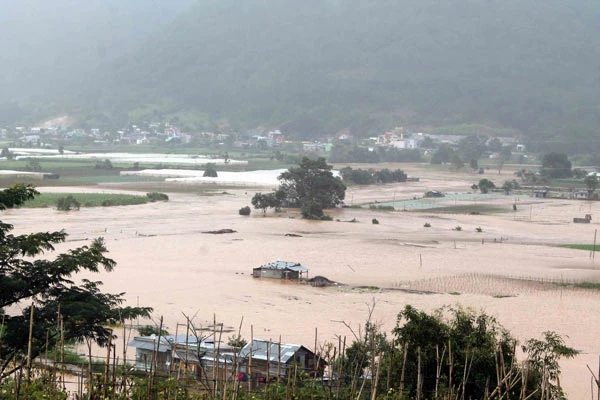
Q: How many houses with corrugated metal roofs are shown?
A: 3